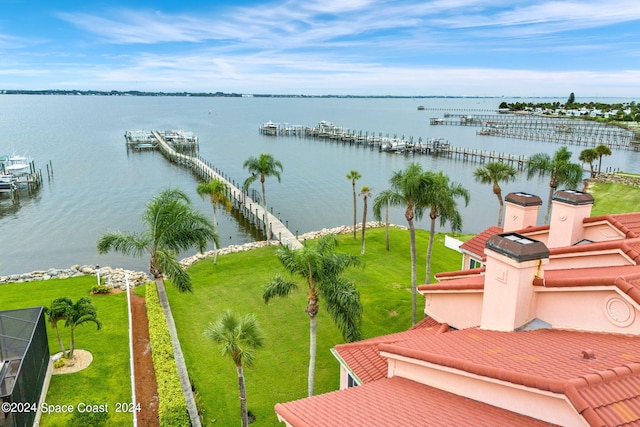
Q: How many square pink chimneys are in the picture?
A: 3